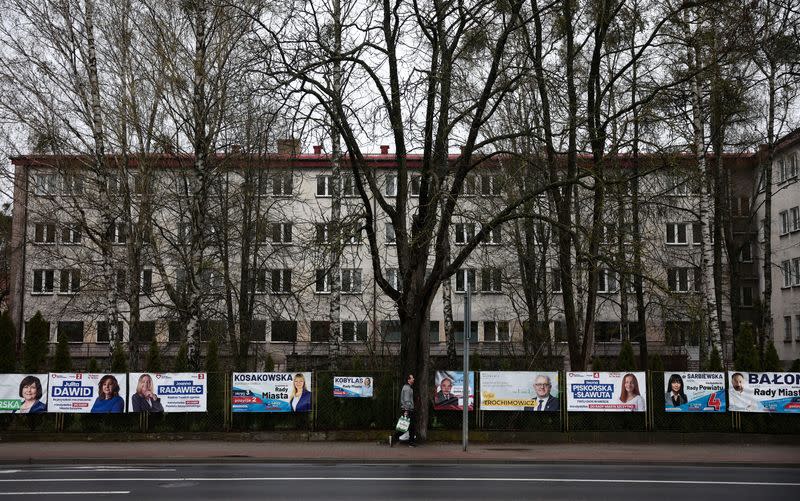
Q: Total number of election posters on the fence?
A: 10